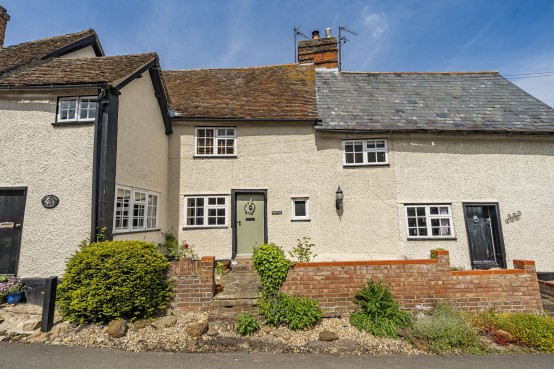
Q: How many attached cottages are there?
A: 3